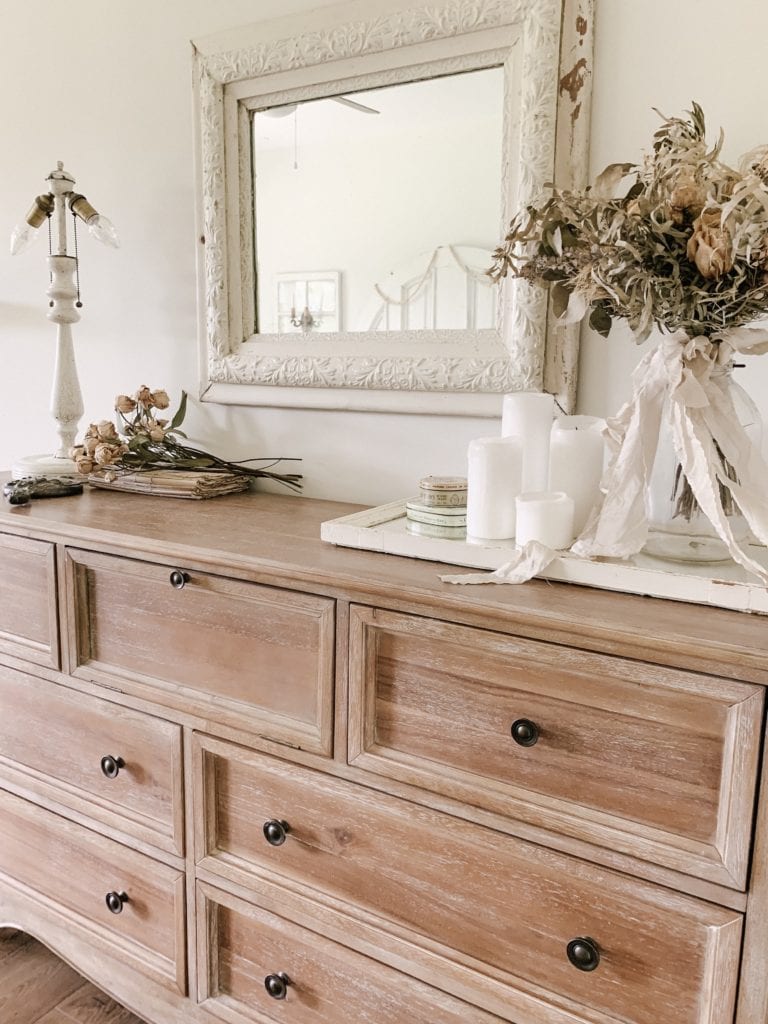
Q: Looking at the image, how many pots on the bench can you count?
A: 1